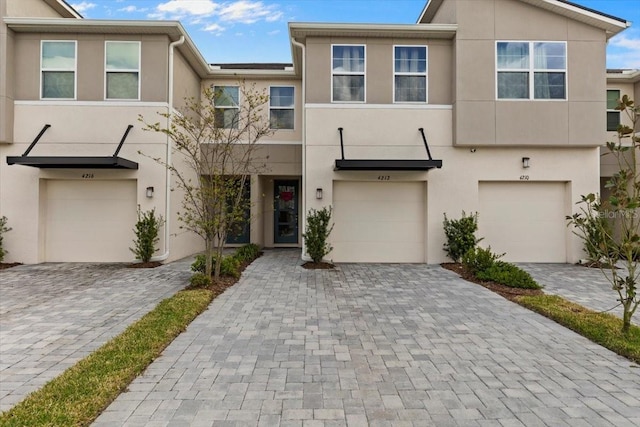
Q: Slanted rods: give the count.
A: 4